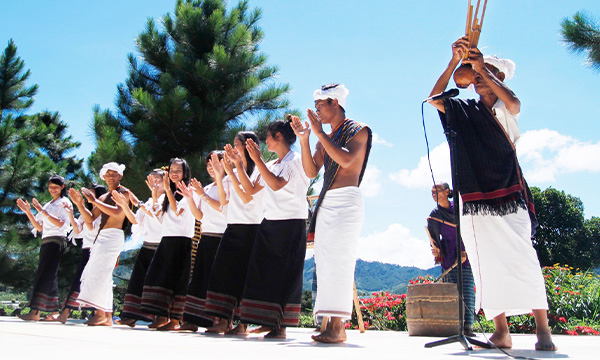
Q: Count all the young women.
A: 7